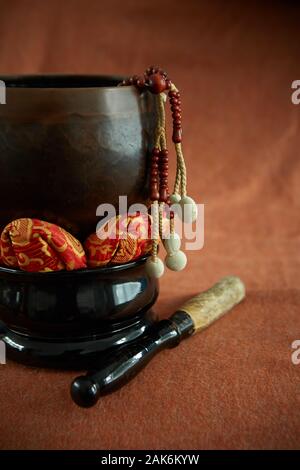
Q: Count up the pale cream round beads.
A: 5